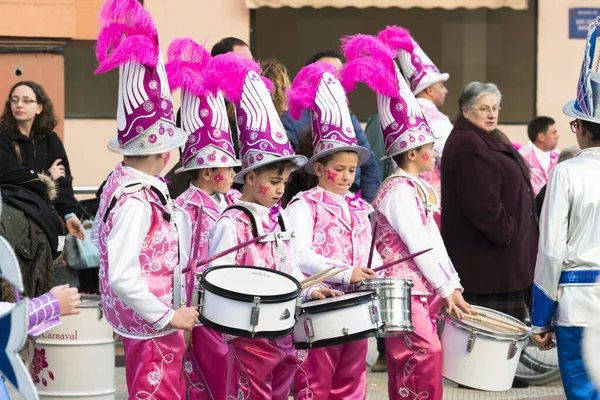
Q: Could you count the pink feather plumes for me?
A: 6